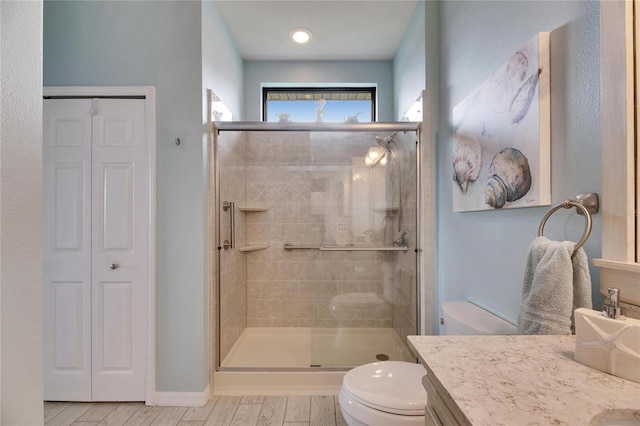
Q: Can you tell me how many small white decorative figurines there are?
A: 3